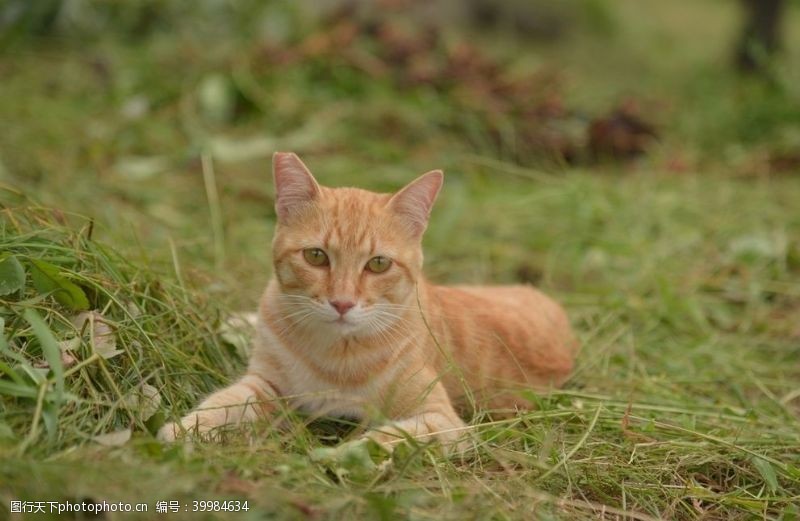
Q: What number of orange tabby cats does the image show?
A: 1